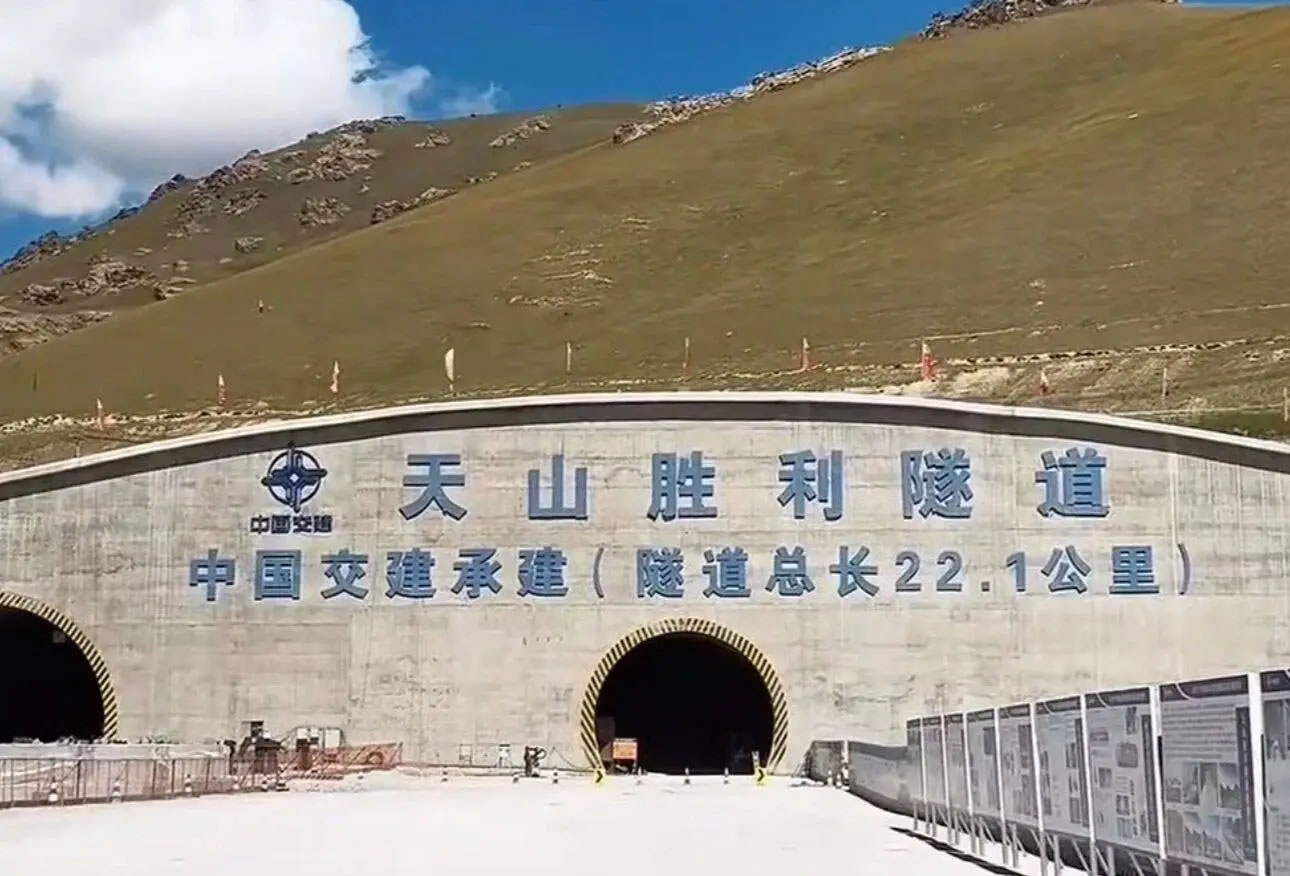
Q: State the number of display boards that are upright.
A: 9